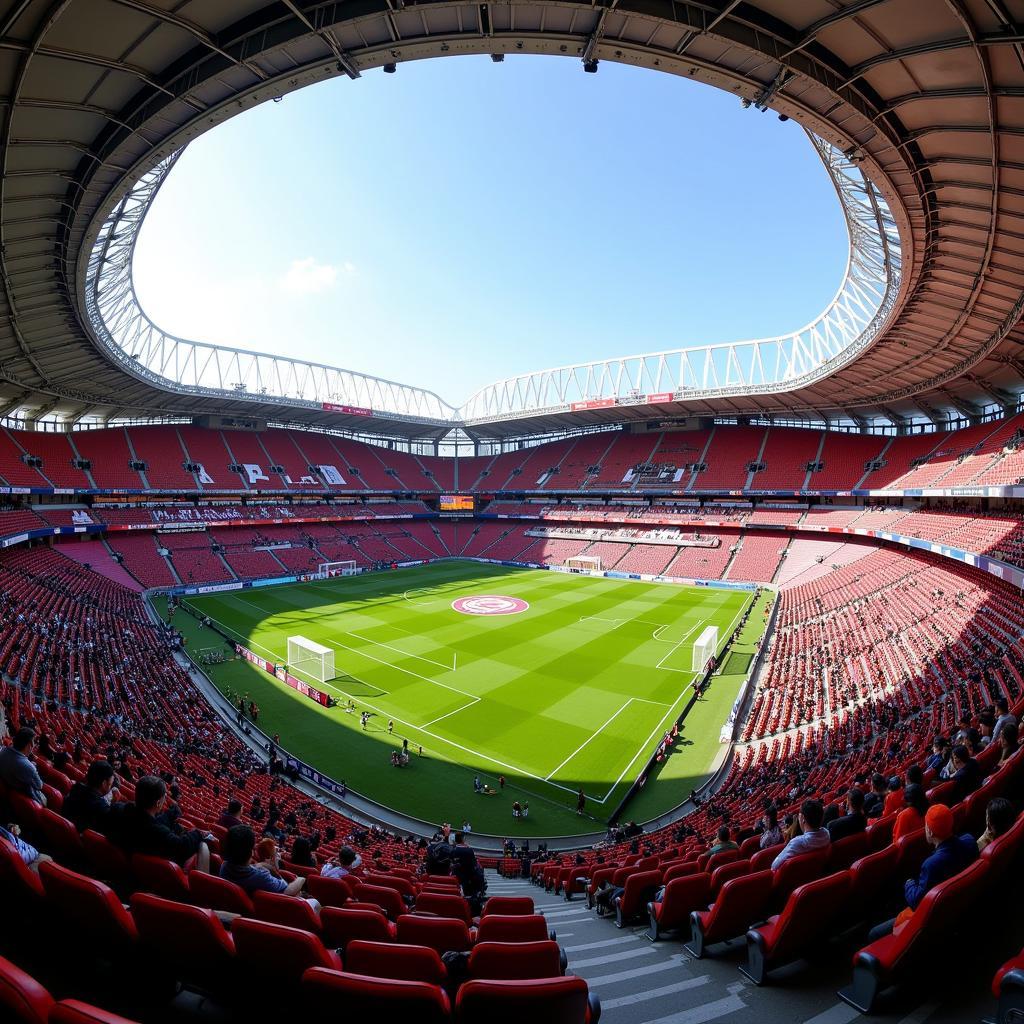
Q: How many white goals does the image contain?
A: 4